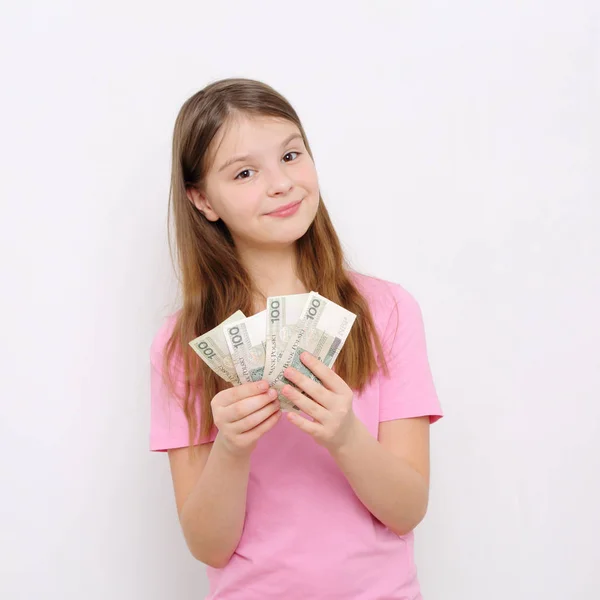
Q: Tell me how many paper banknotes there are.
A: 4